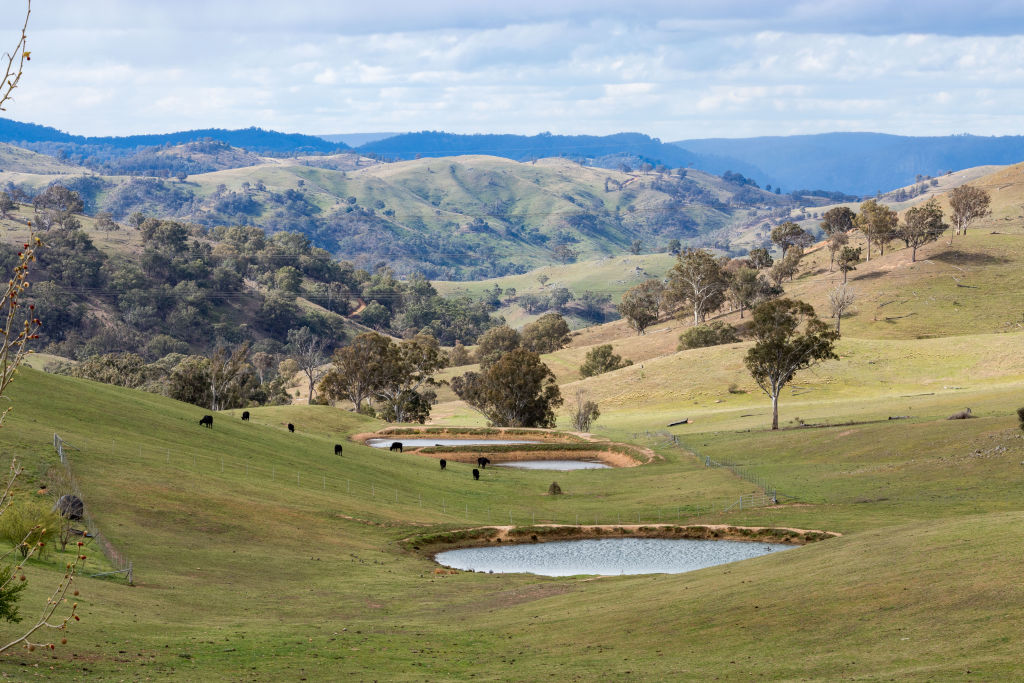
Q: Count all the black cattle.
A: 8